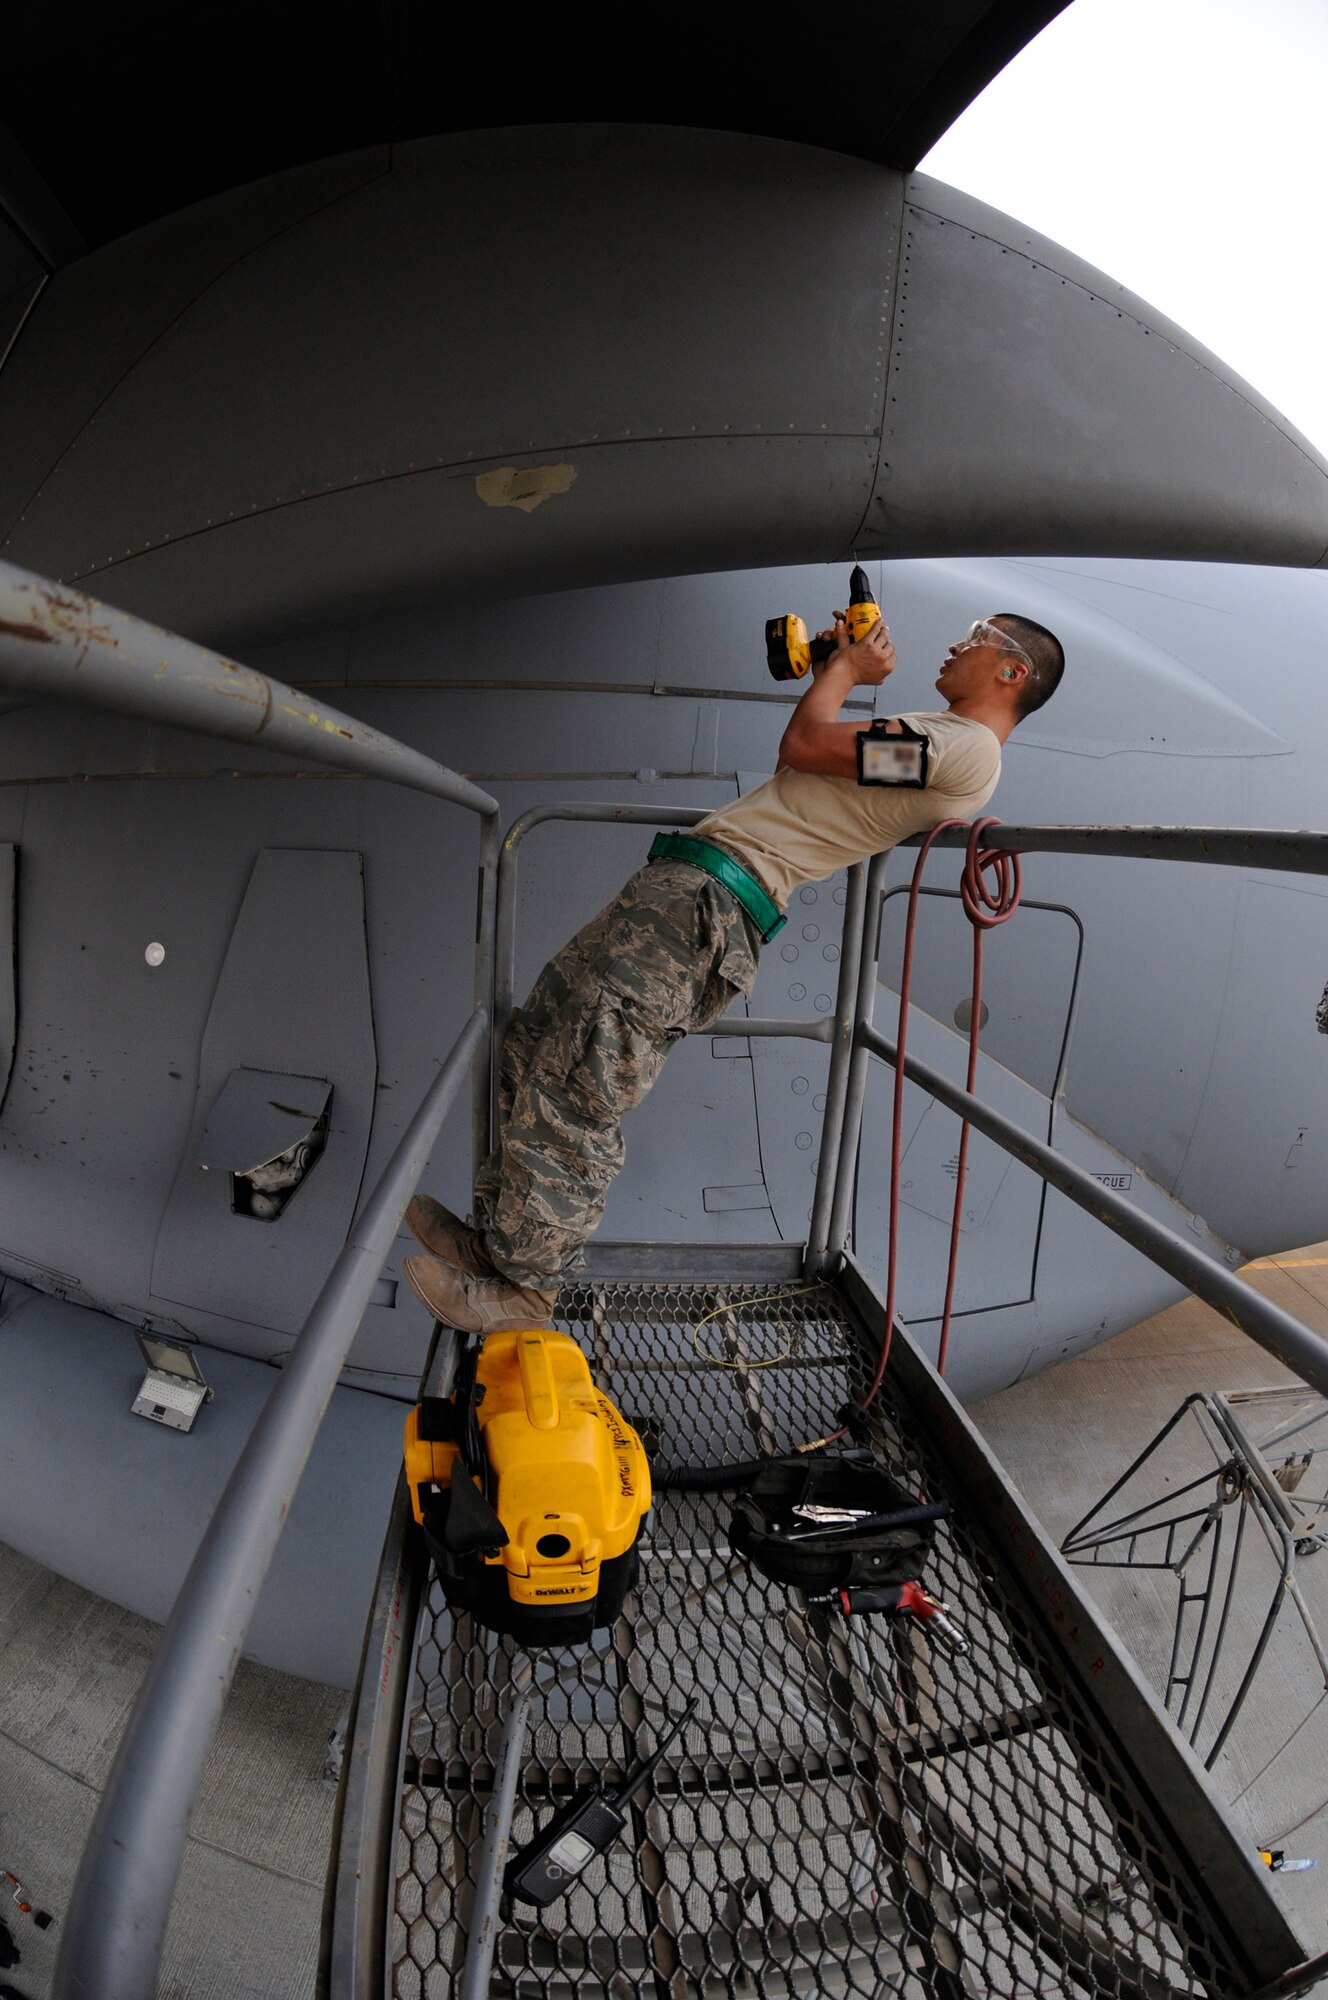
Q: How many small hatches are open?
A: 1